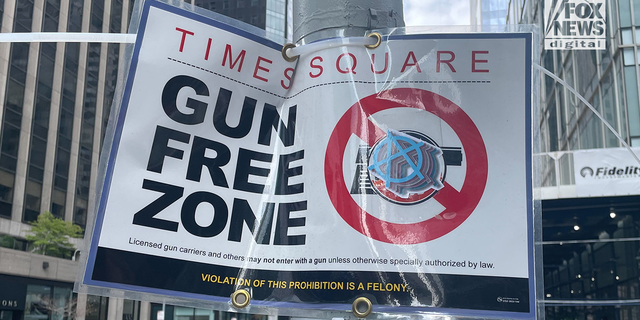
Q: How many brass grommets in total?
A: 4